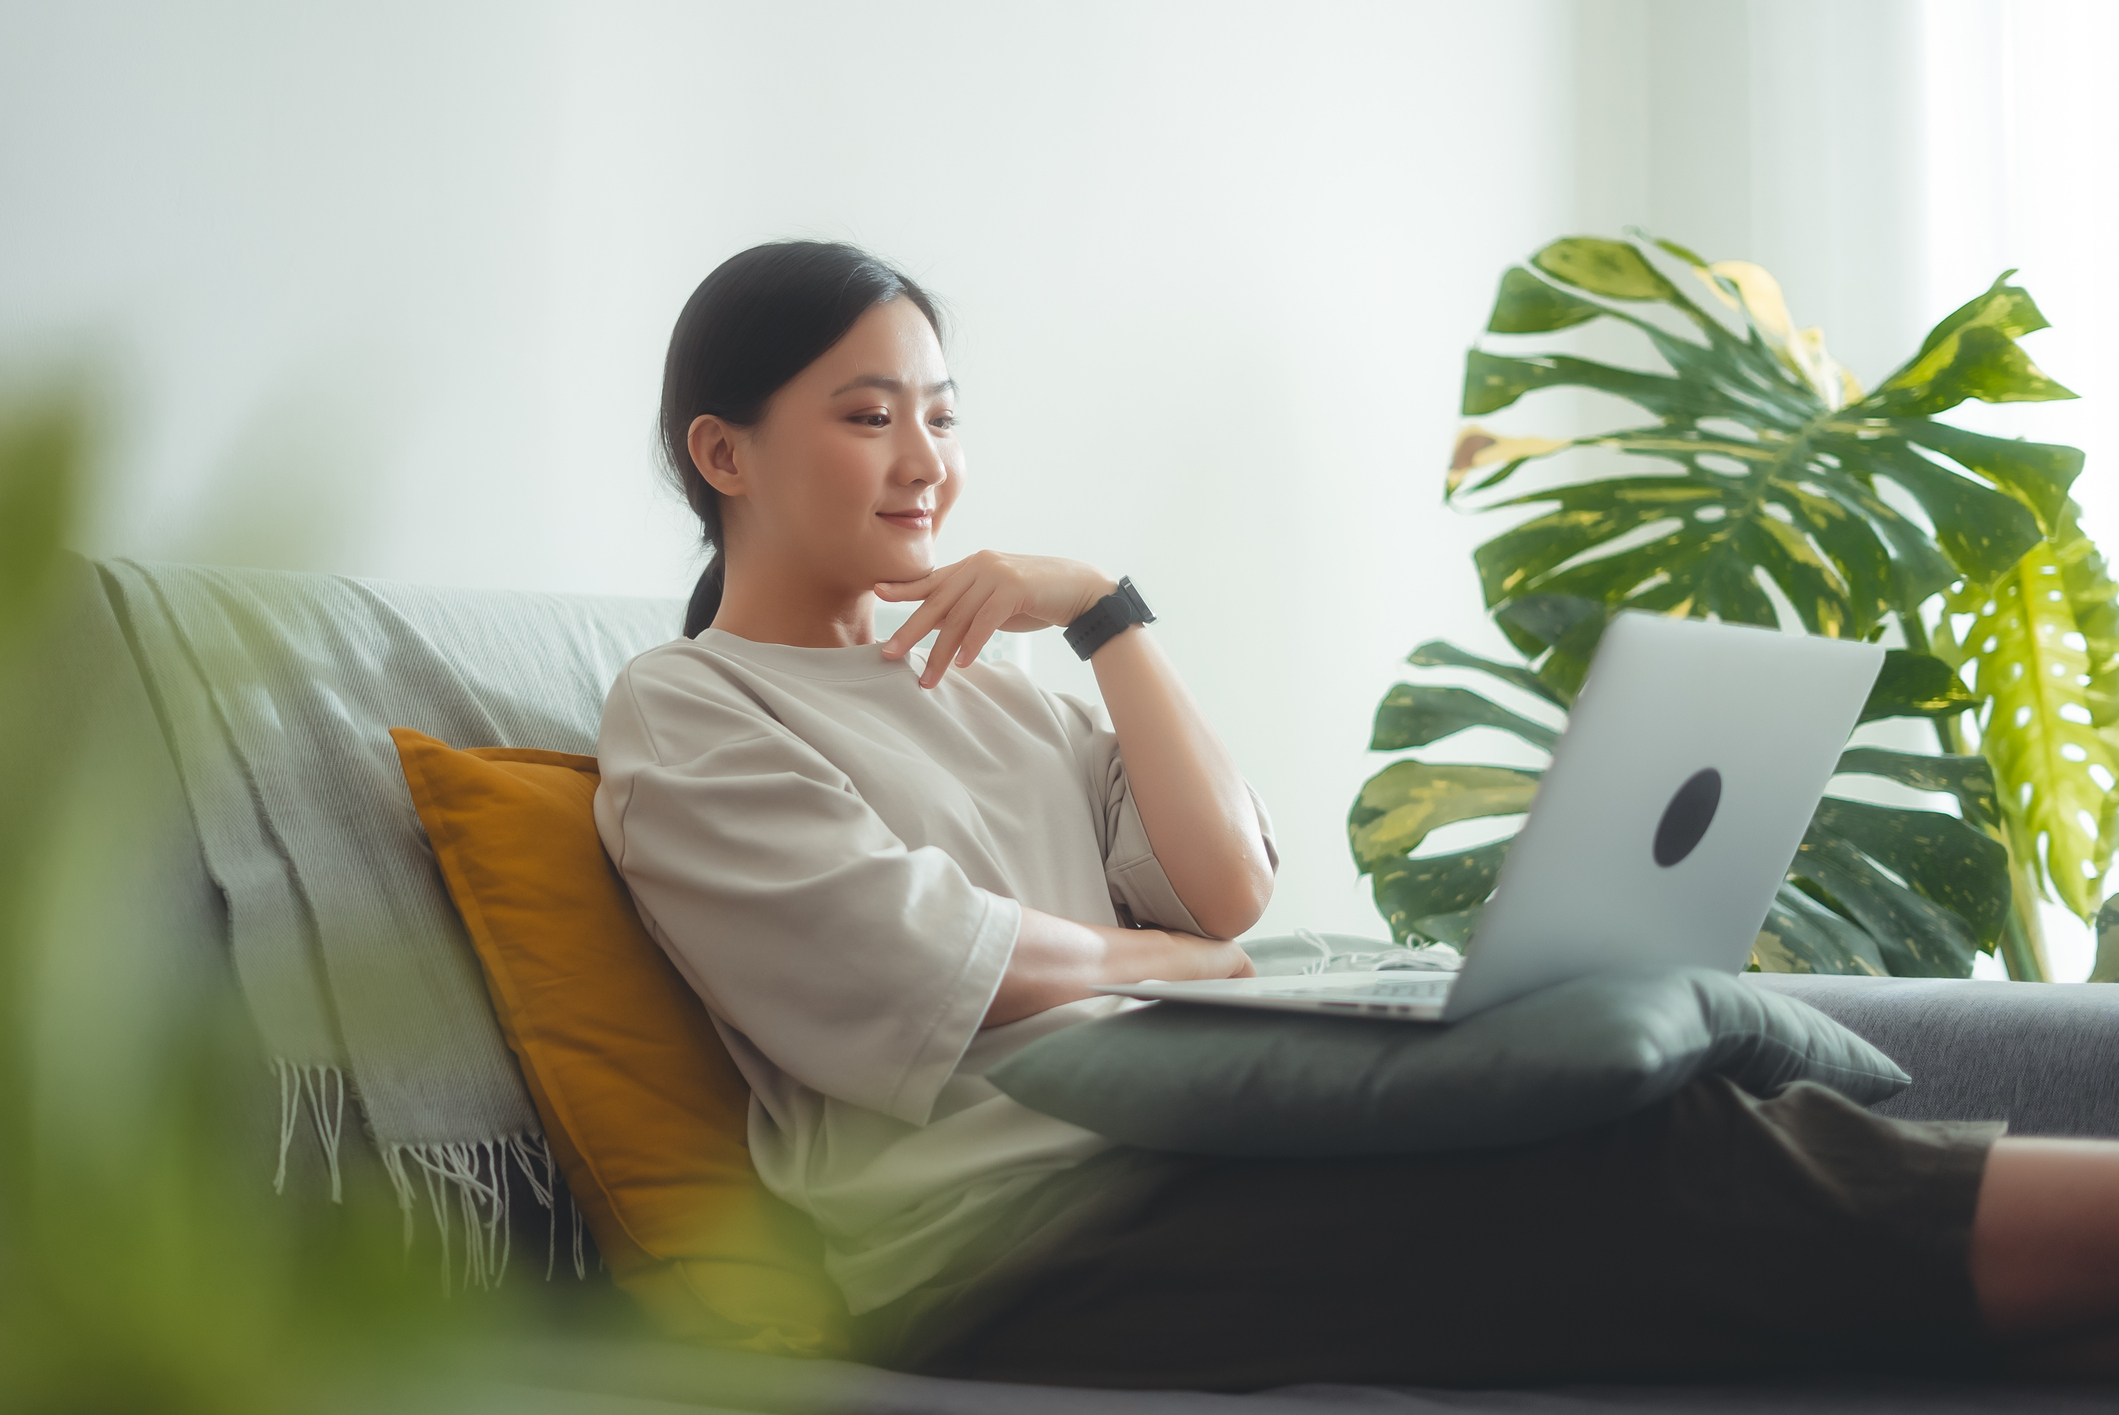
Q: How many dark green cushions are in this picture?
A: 1